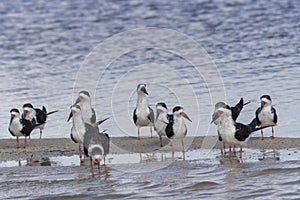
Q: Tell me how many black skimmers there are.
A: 11